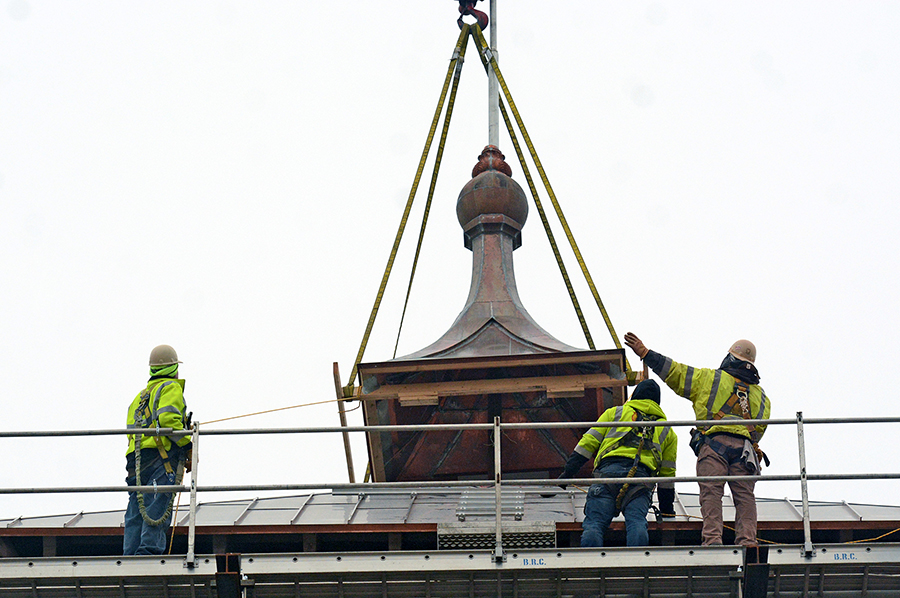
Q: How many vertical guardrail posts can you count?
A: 3